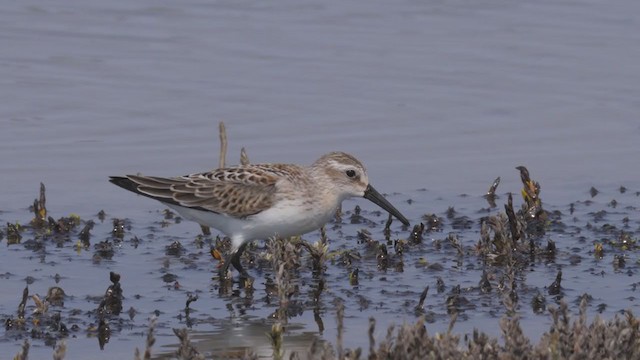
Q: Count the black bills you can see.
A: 1